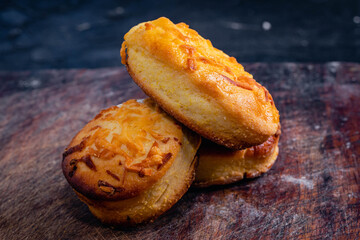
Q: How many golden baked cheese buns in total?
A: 3